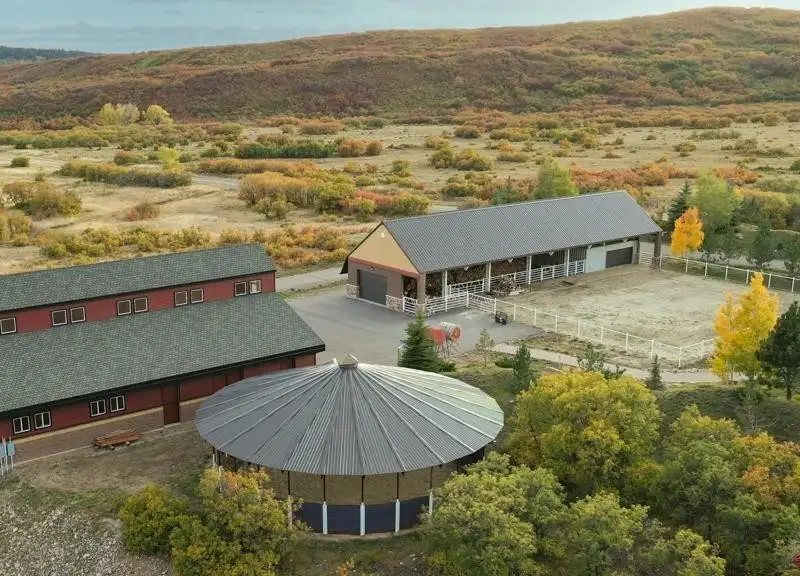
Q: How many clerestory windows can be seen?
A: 9